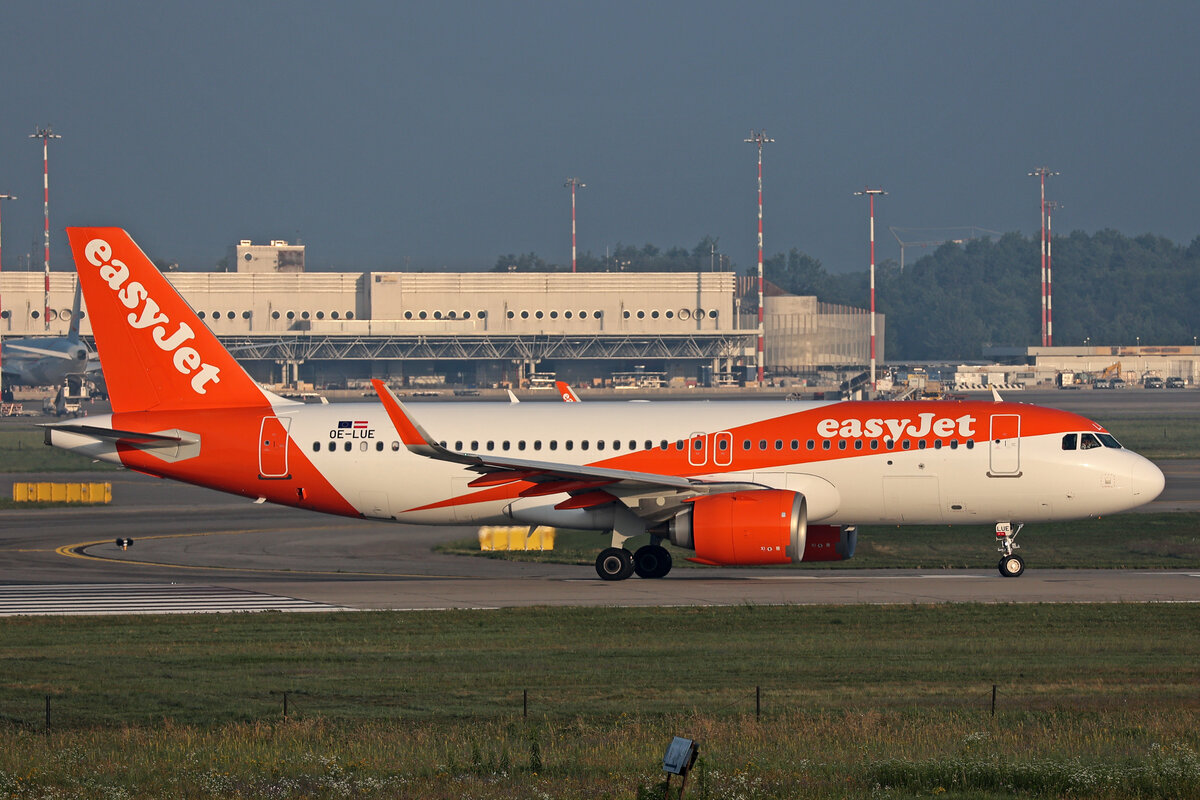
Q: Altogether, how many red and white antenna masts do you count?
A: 7